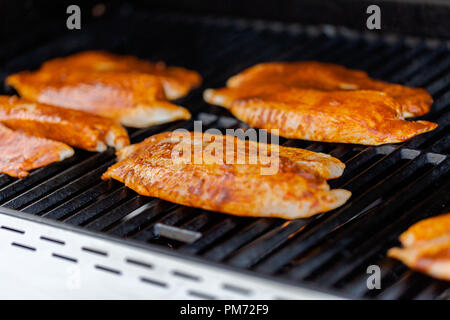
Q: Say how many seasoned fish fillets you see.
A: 5